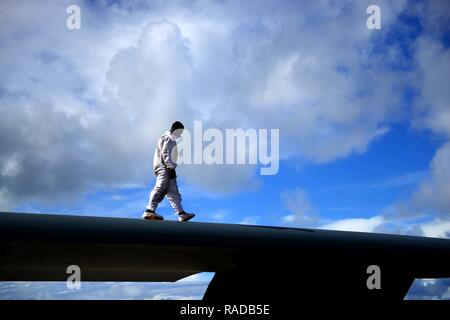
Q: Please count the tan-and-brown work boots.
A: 2